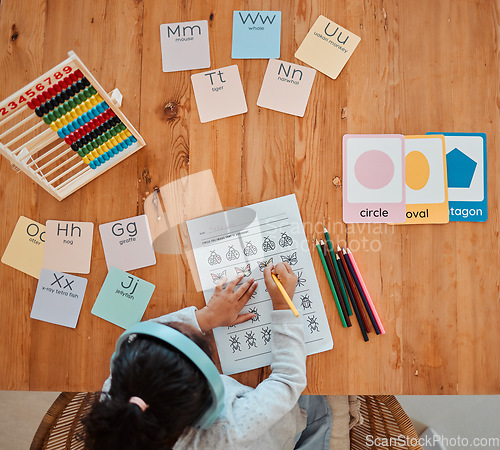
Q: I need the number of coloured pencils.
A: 8